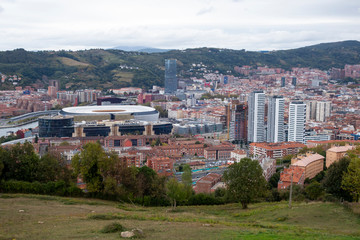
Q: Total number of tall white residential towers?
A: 3